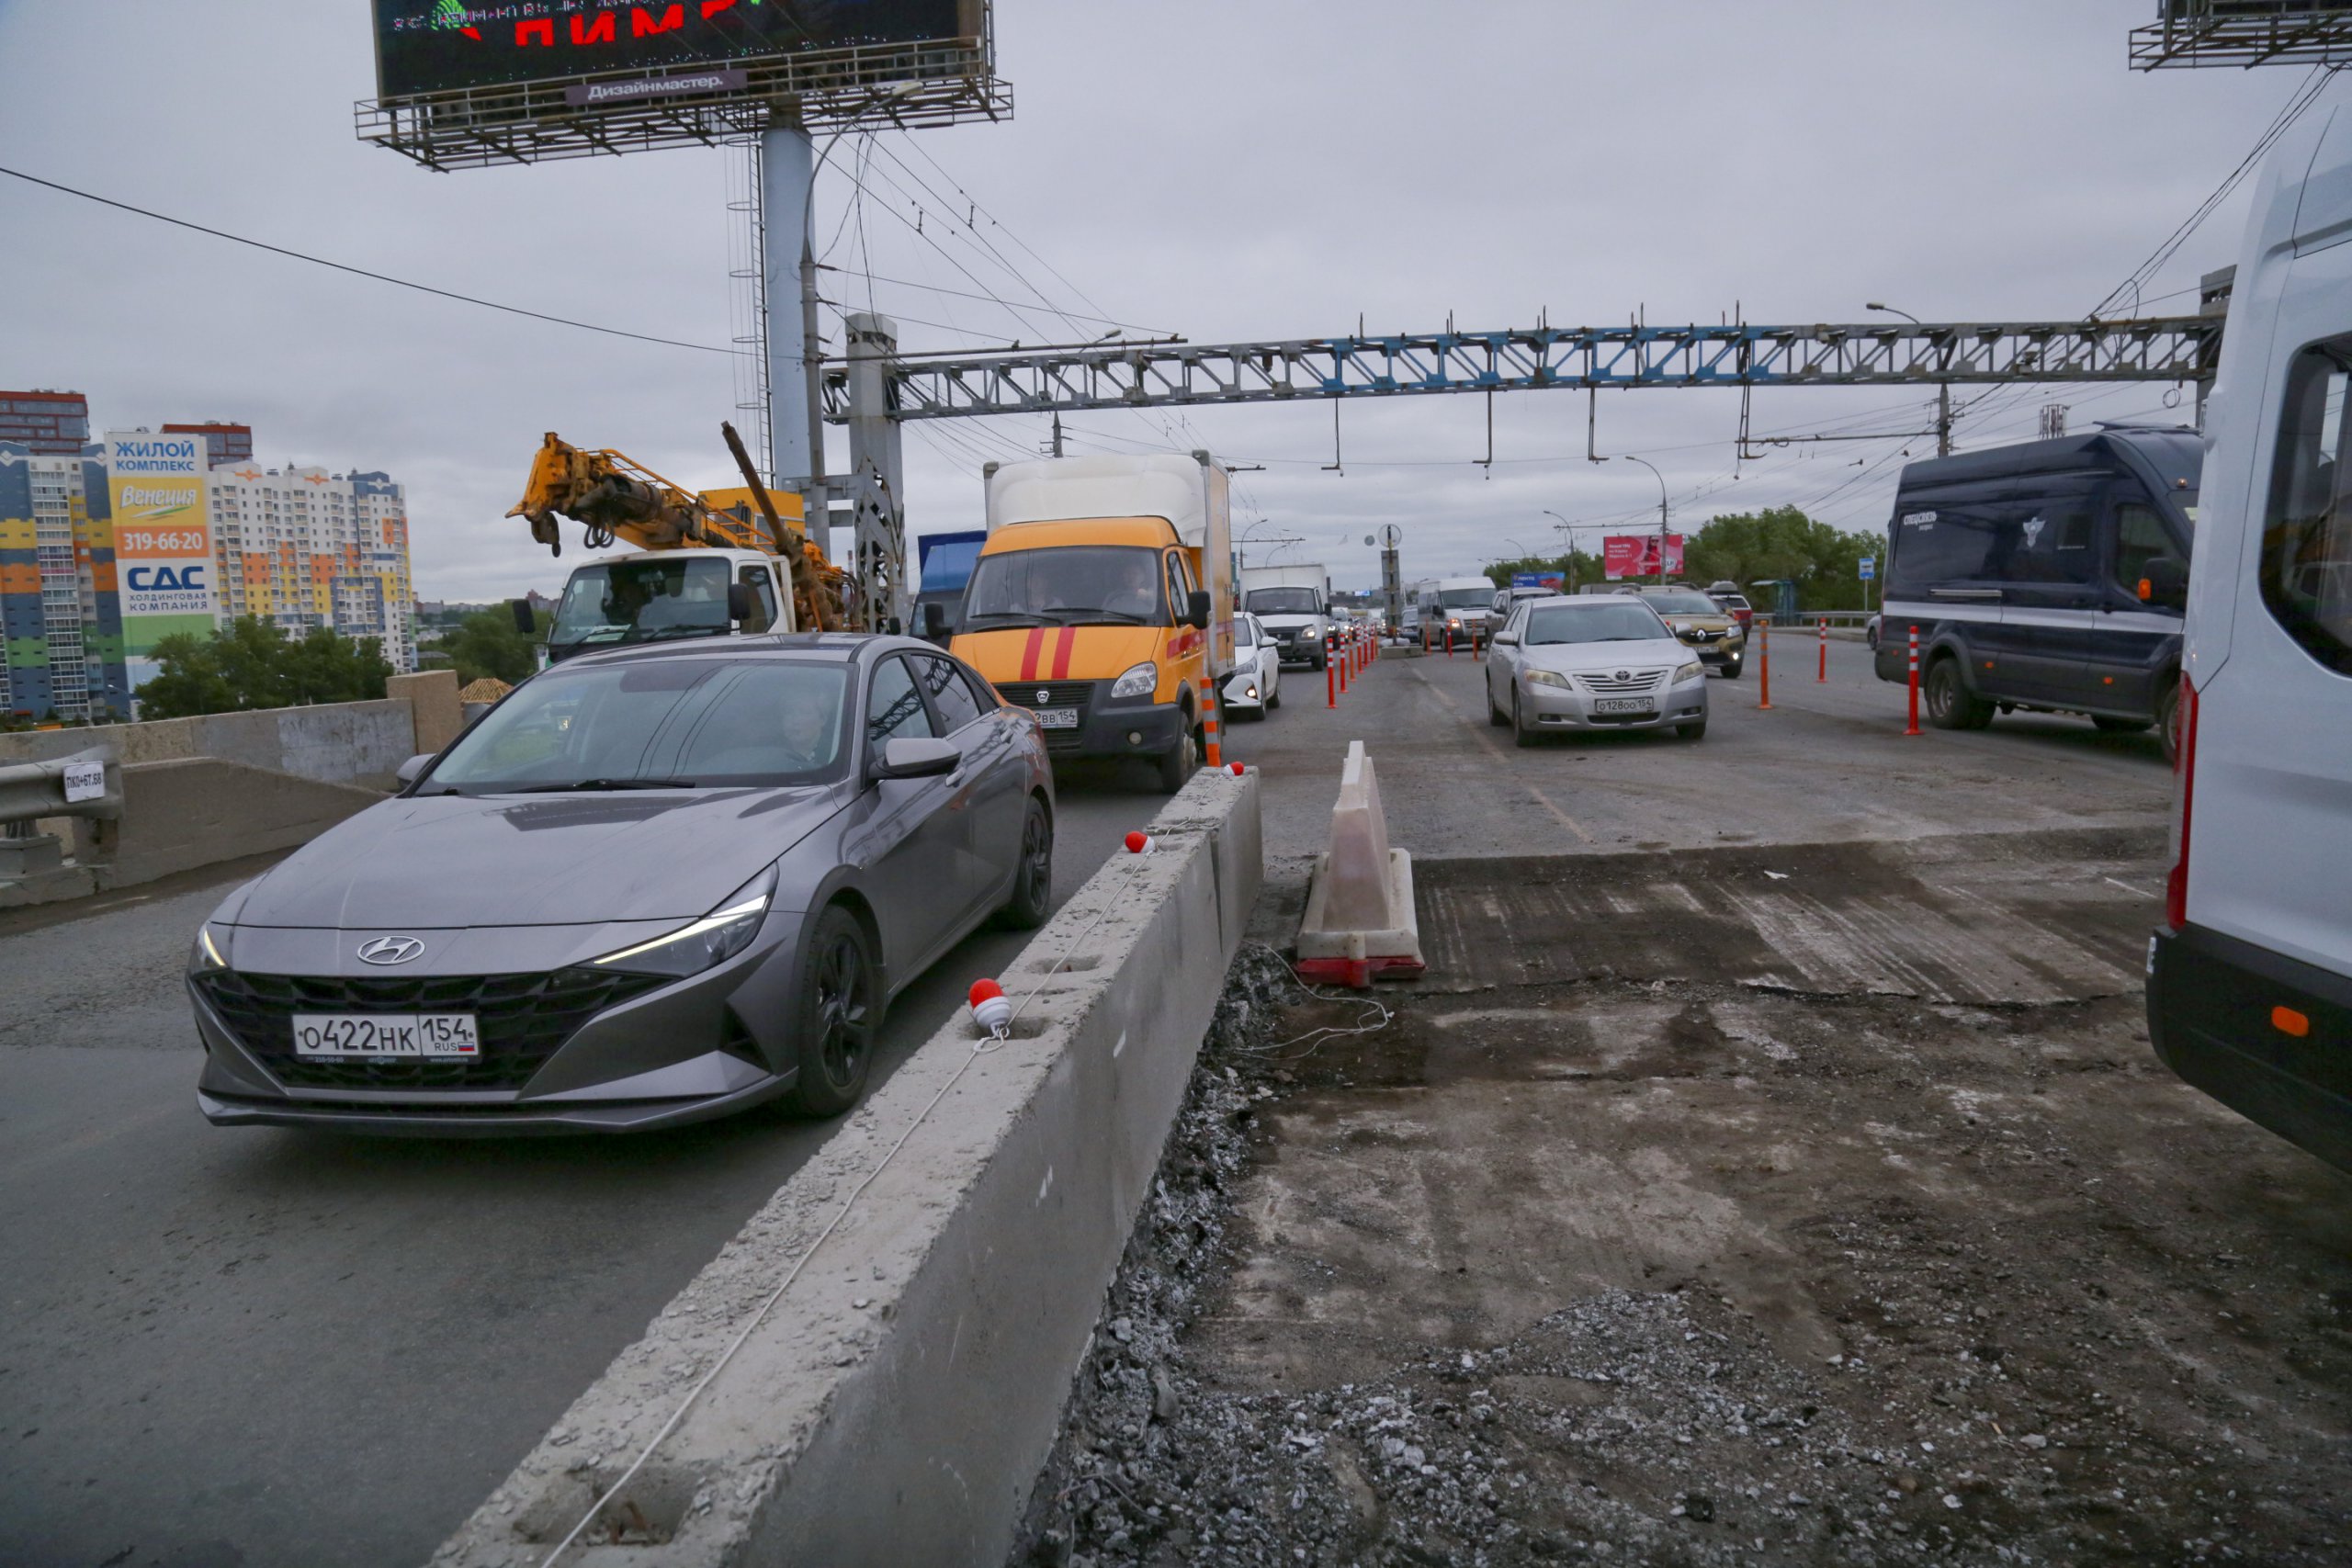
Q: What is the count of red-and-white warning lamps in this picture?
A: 3